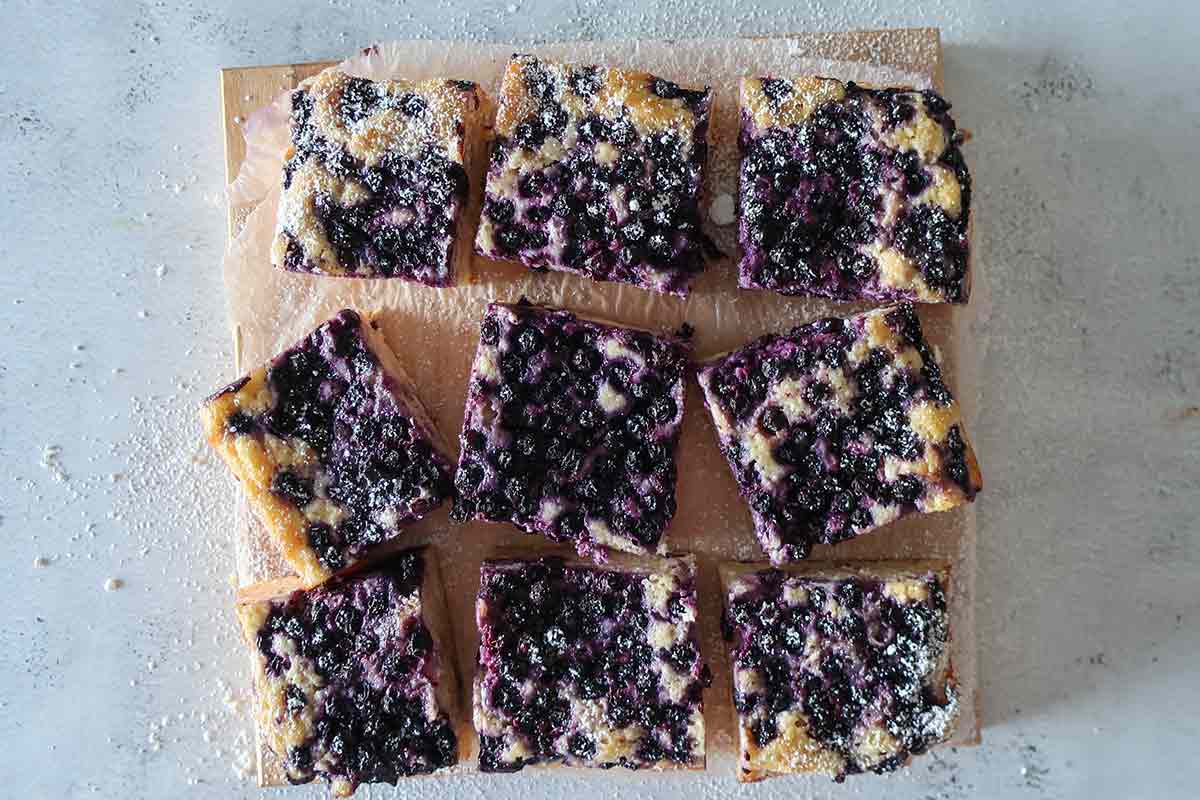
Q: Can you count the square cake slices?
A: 9